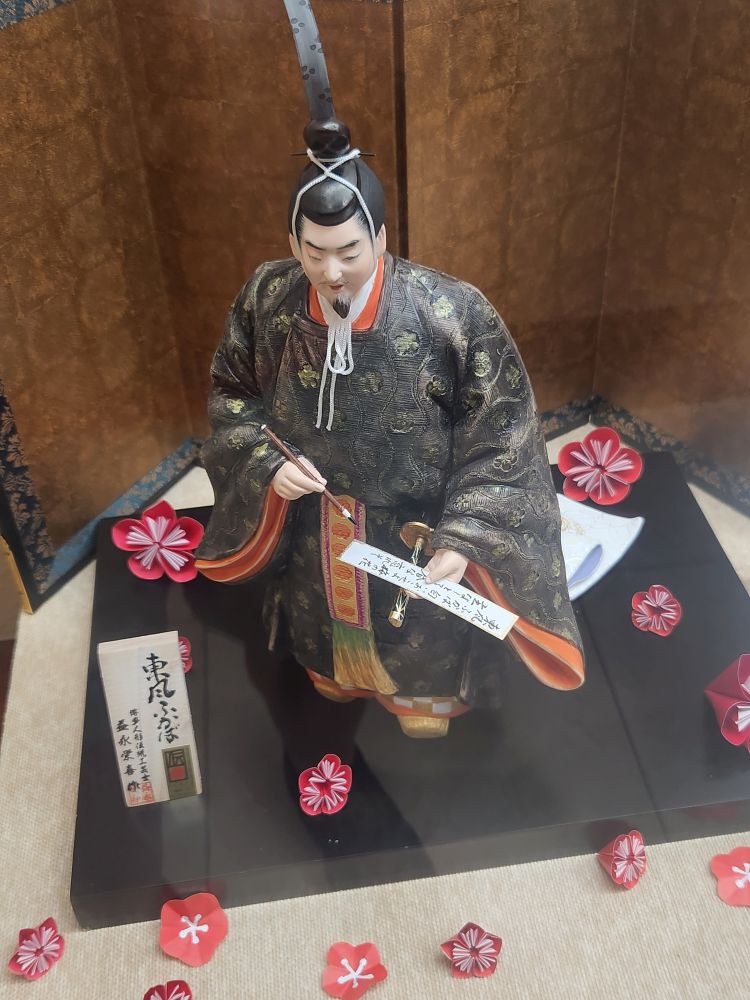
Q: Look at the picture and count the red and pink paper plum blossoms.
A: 13